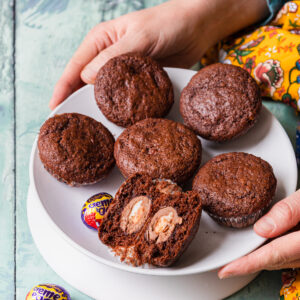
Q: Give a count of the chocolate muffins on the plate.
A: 6